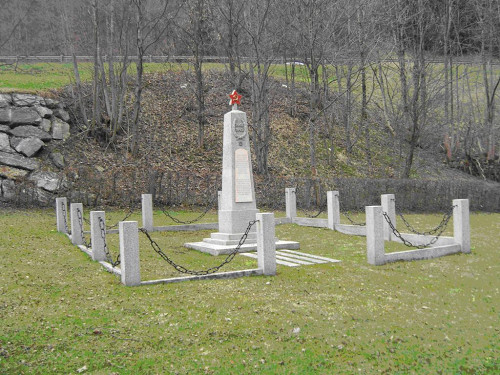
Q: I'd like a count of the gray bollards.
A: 12